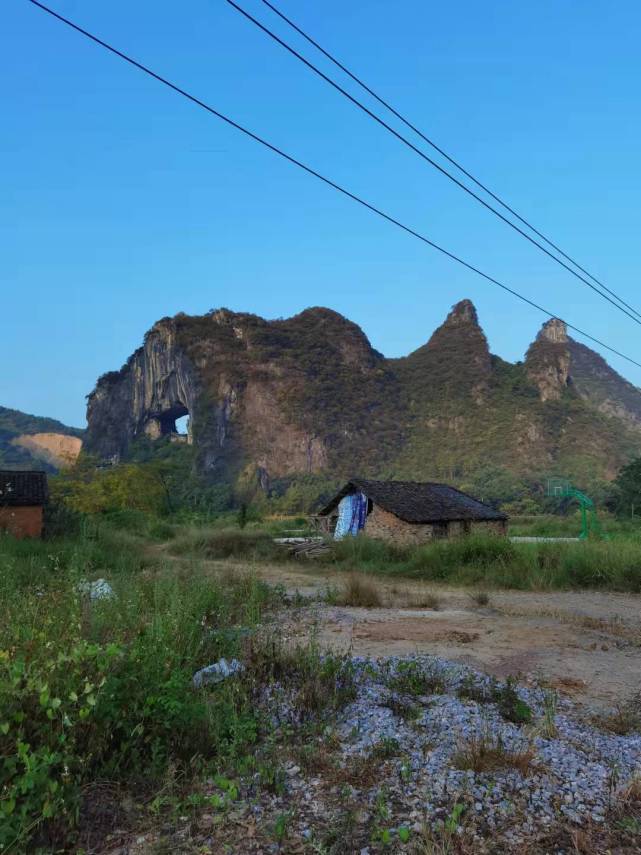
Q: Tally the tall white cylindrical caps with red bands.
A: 0